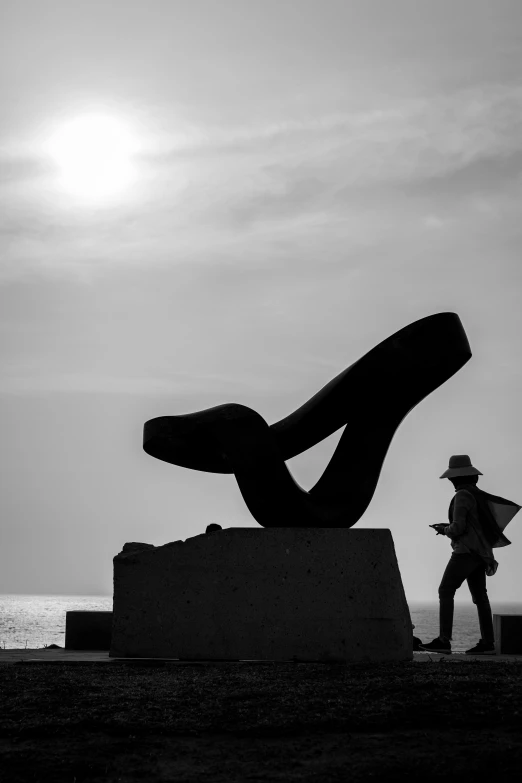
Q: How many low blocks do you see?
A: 2